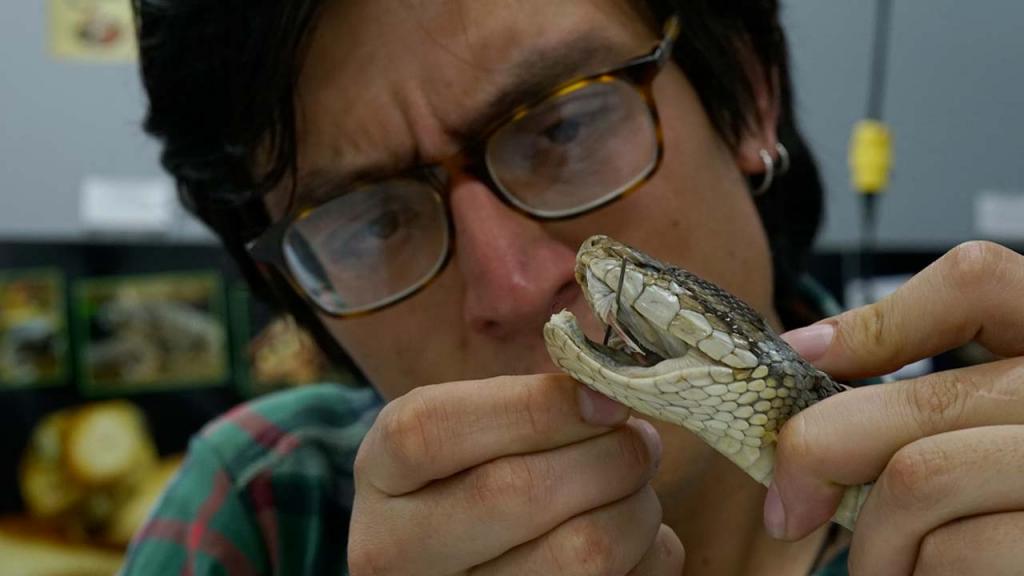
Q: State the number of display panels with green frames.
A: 3